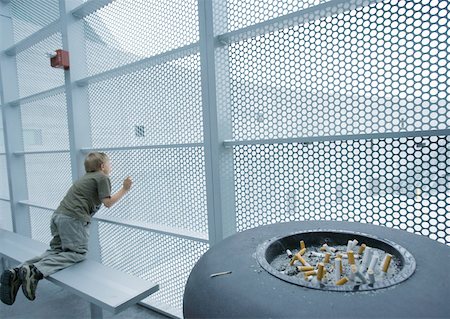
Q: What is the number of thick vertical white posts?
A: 3